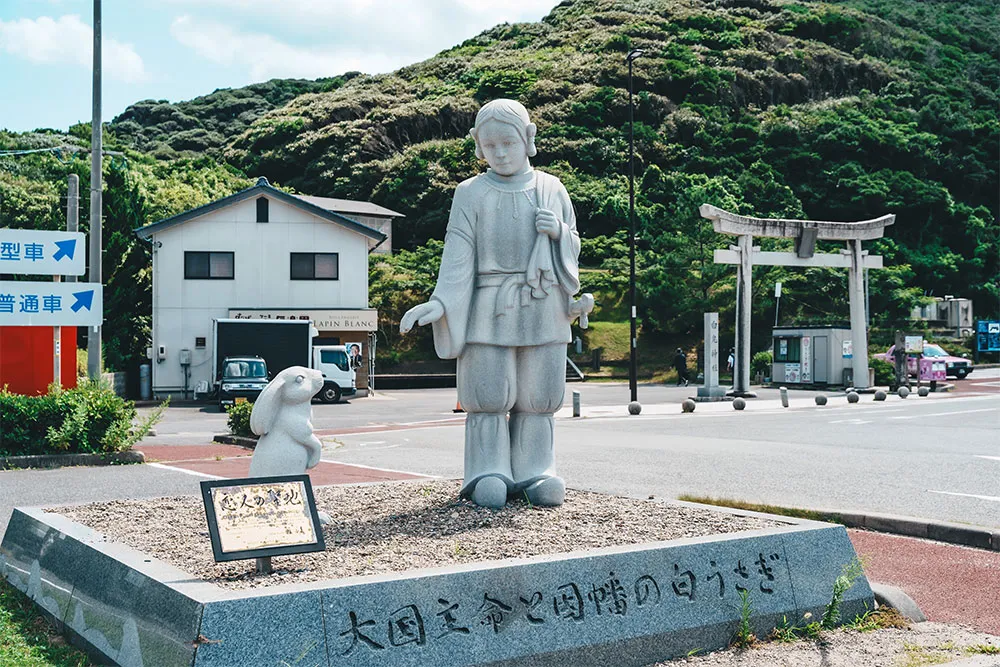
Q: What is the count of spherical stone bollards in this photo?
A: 8